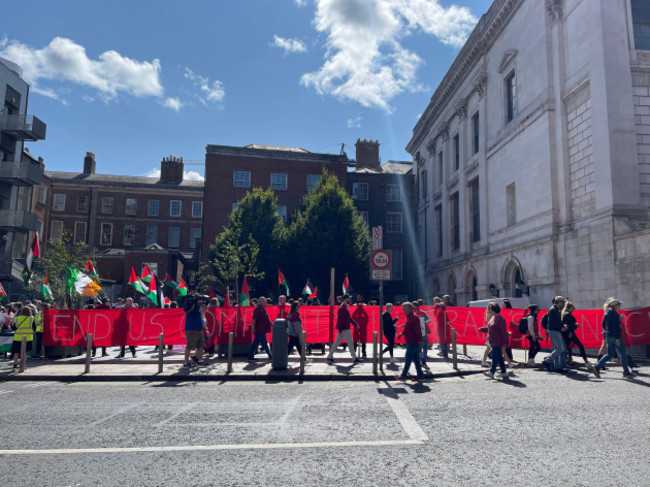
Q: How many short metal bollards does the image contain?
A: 7